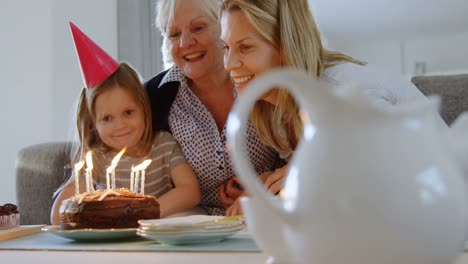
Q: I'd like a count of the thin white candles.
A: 8